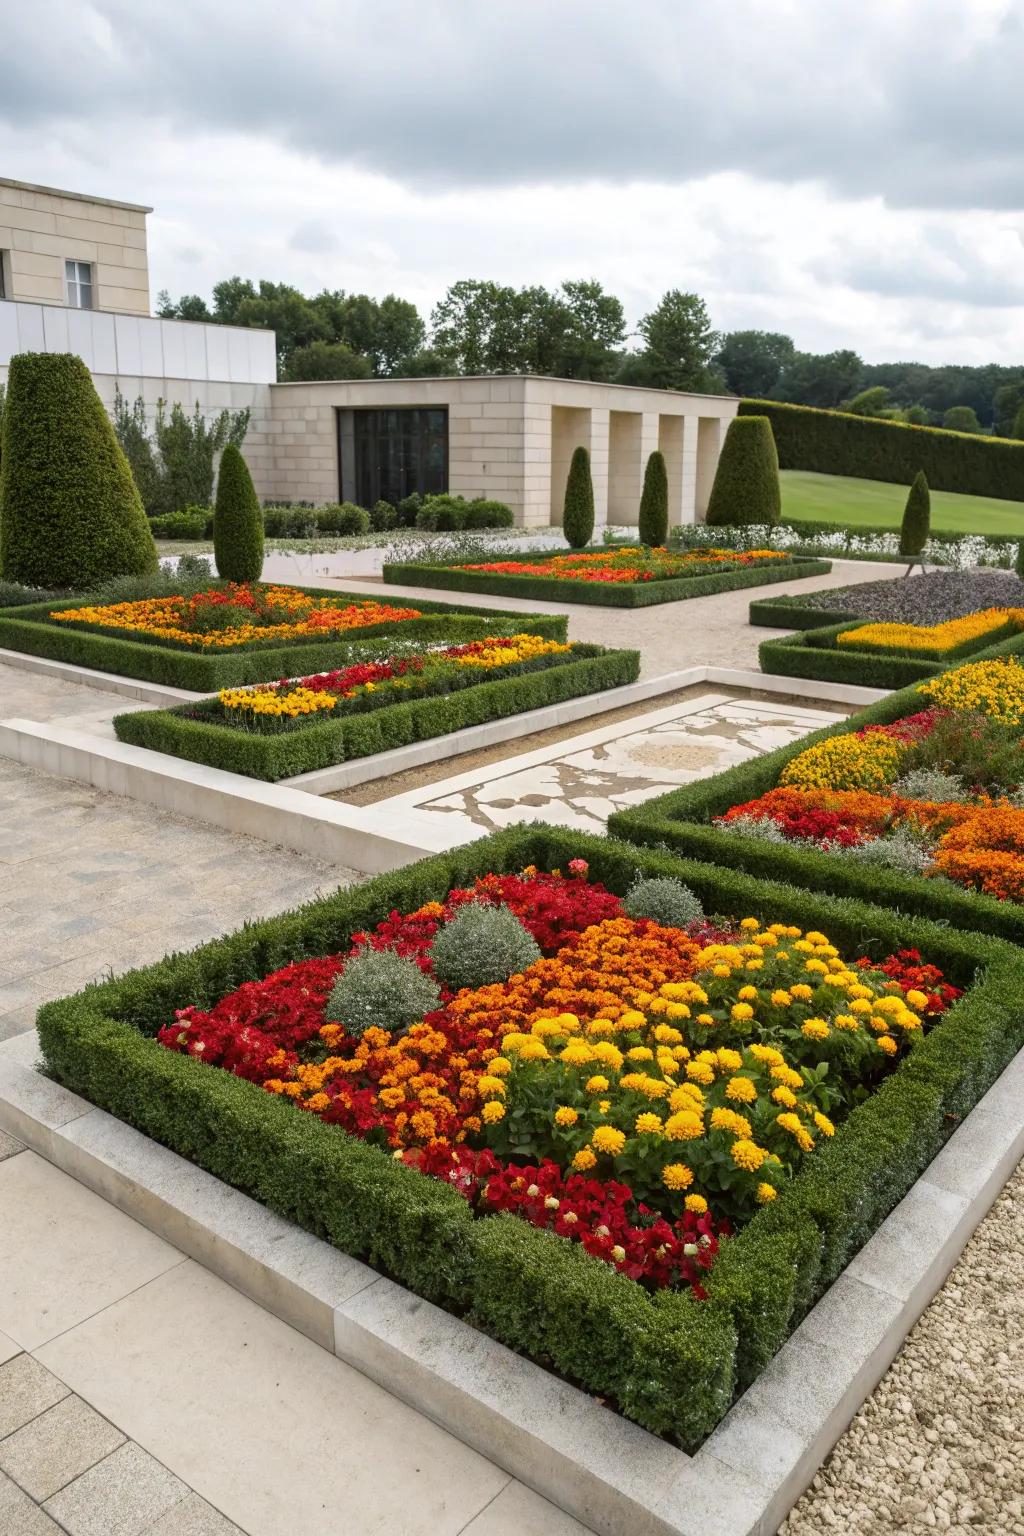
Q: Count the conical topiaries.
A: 6